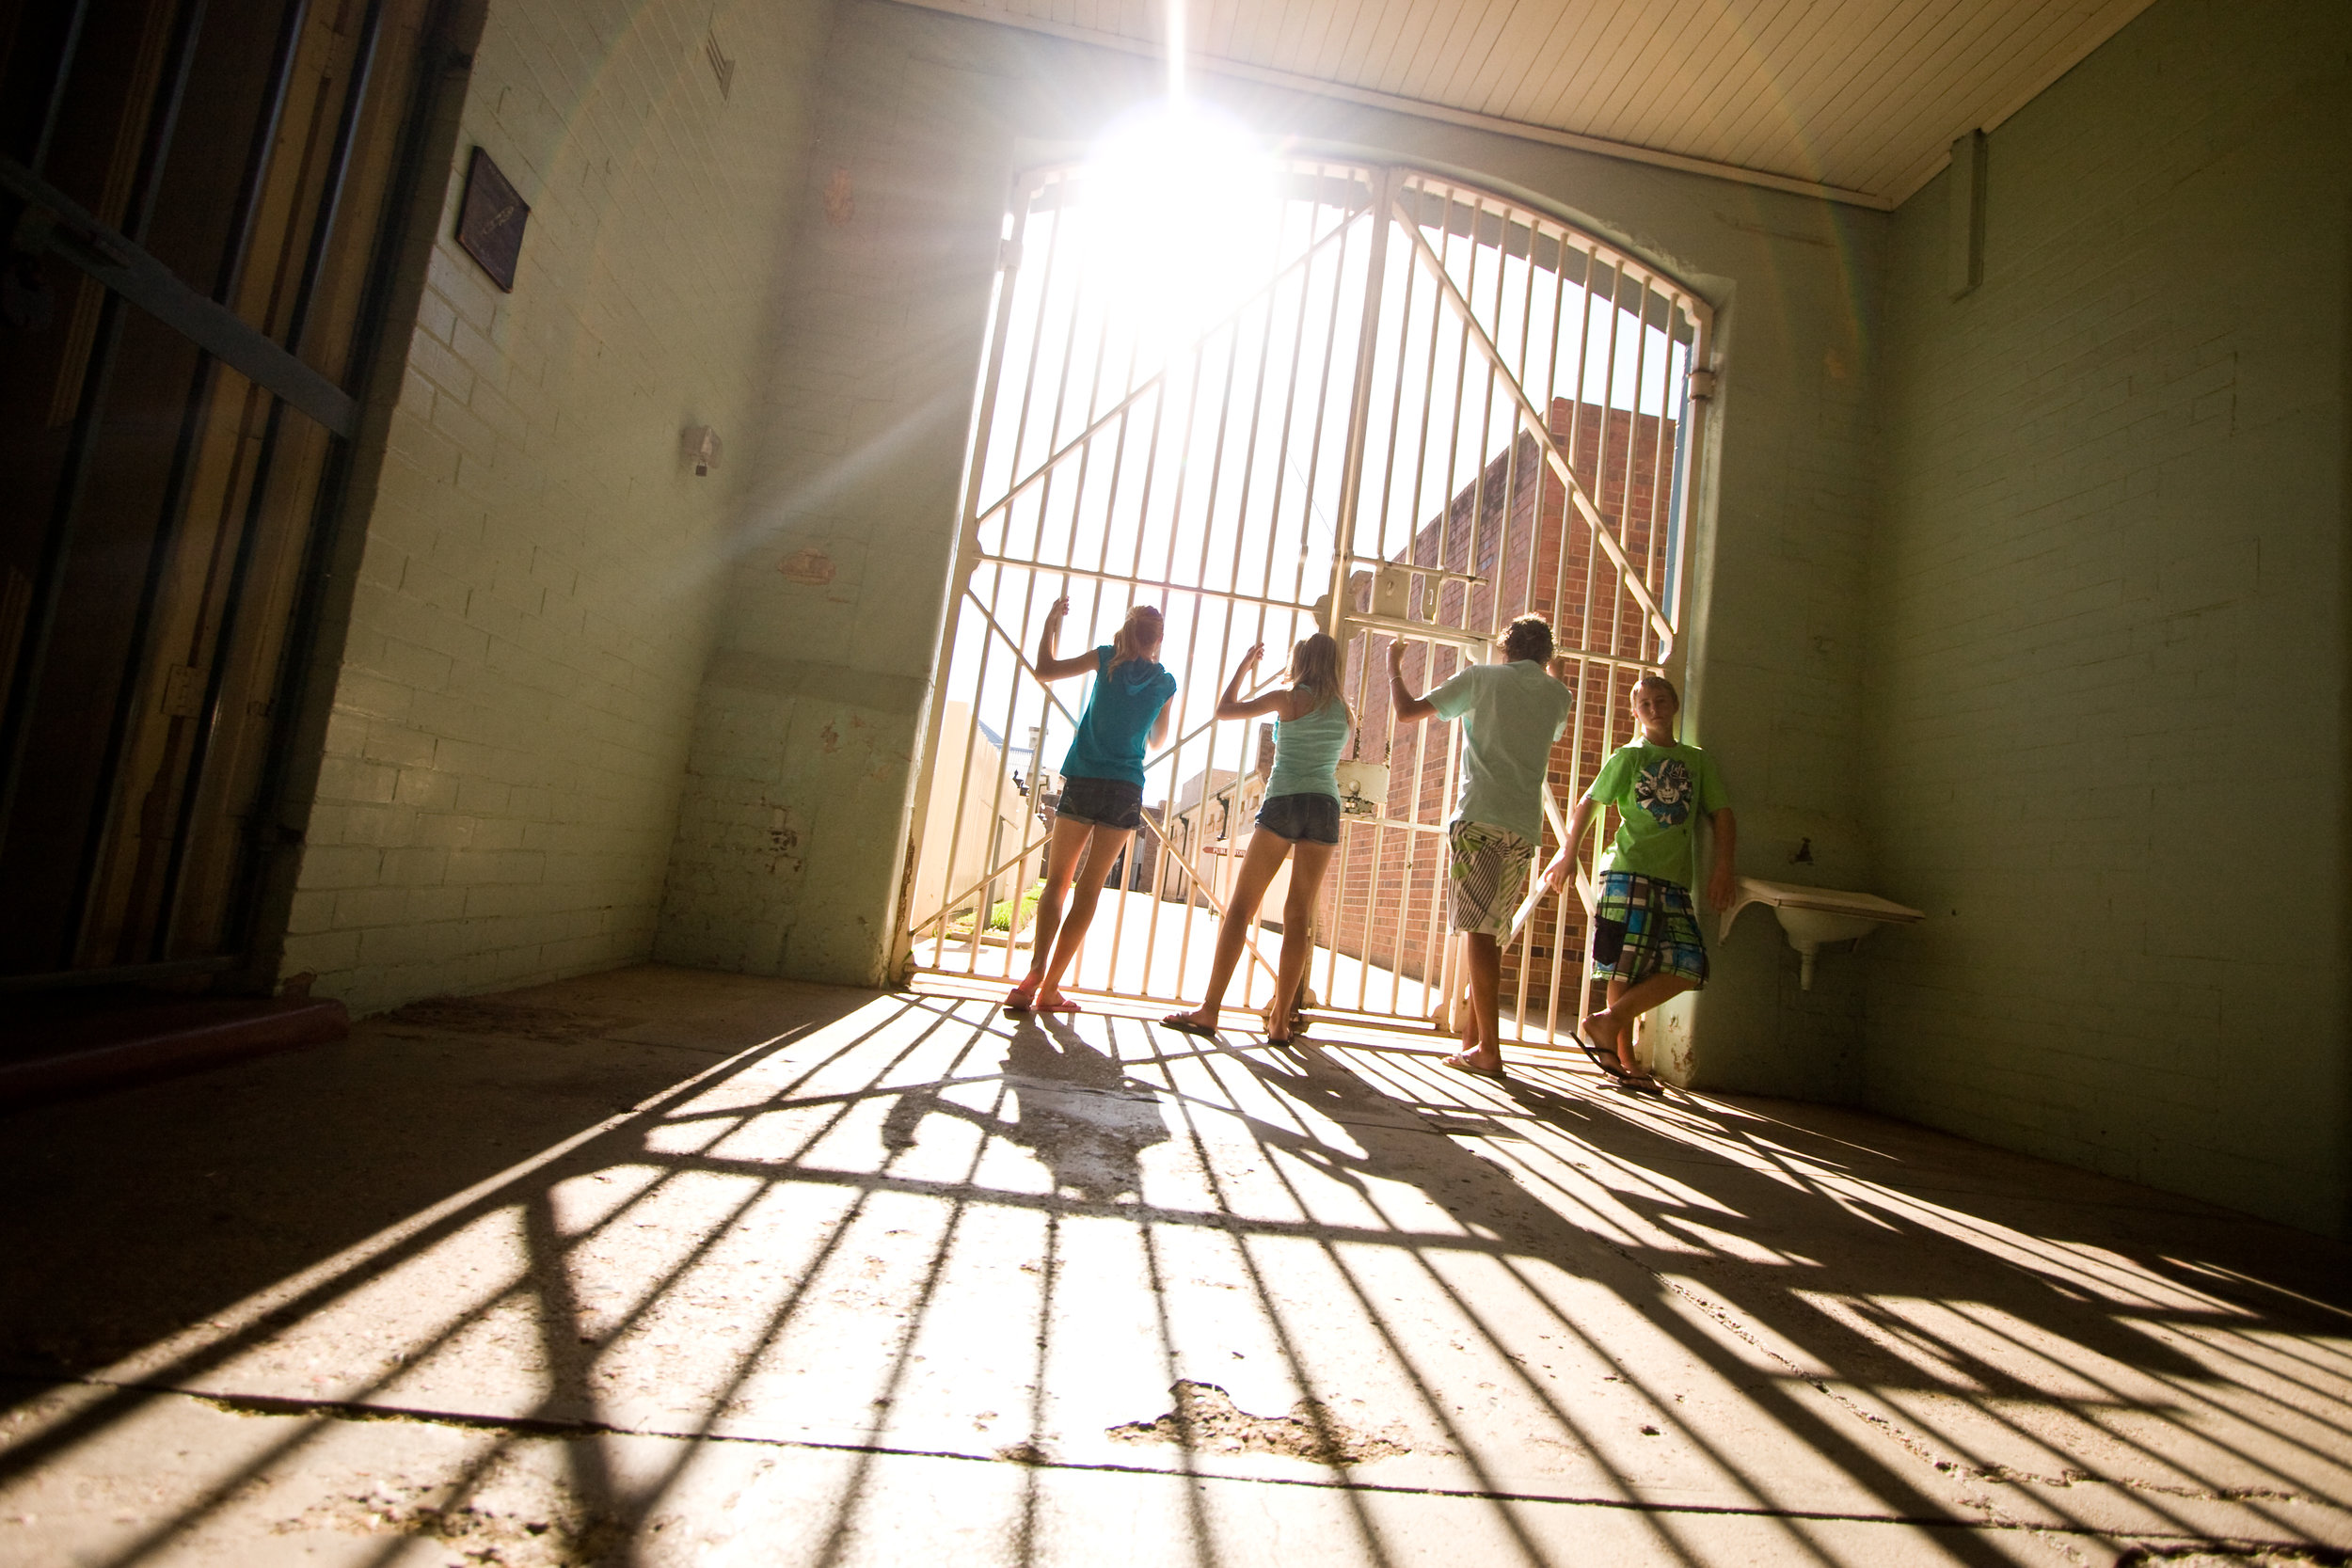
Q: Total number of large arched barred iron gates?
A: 1